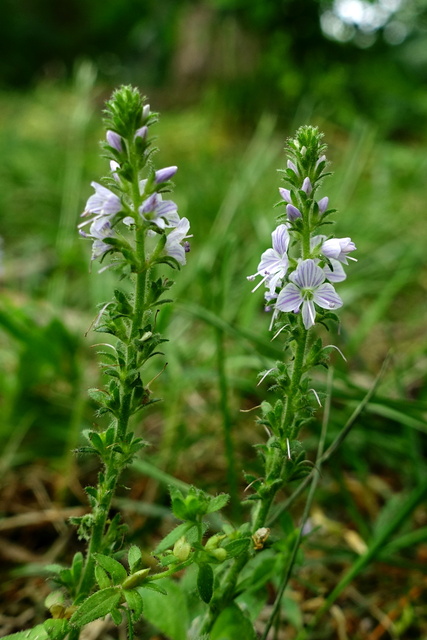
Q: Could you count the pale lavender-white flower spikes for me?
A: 2